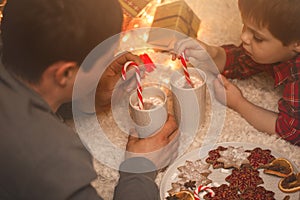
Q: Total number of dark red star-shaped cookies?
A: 5